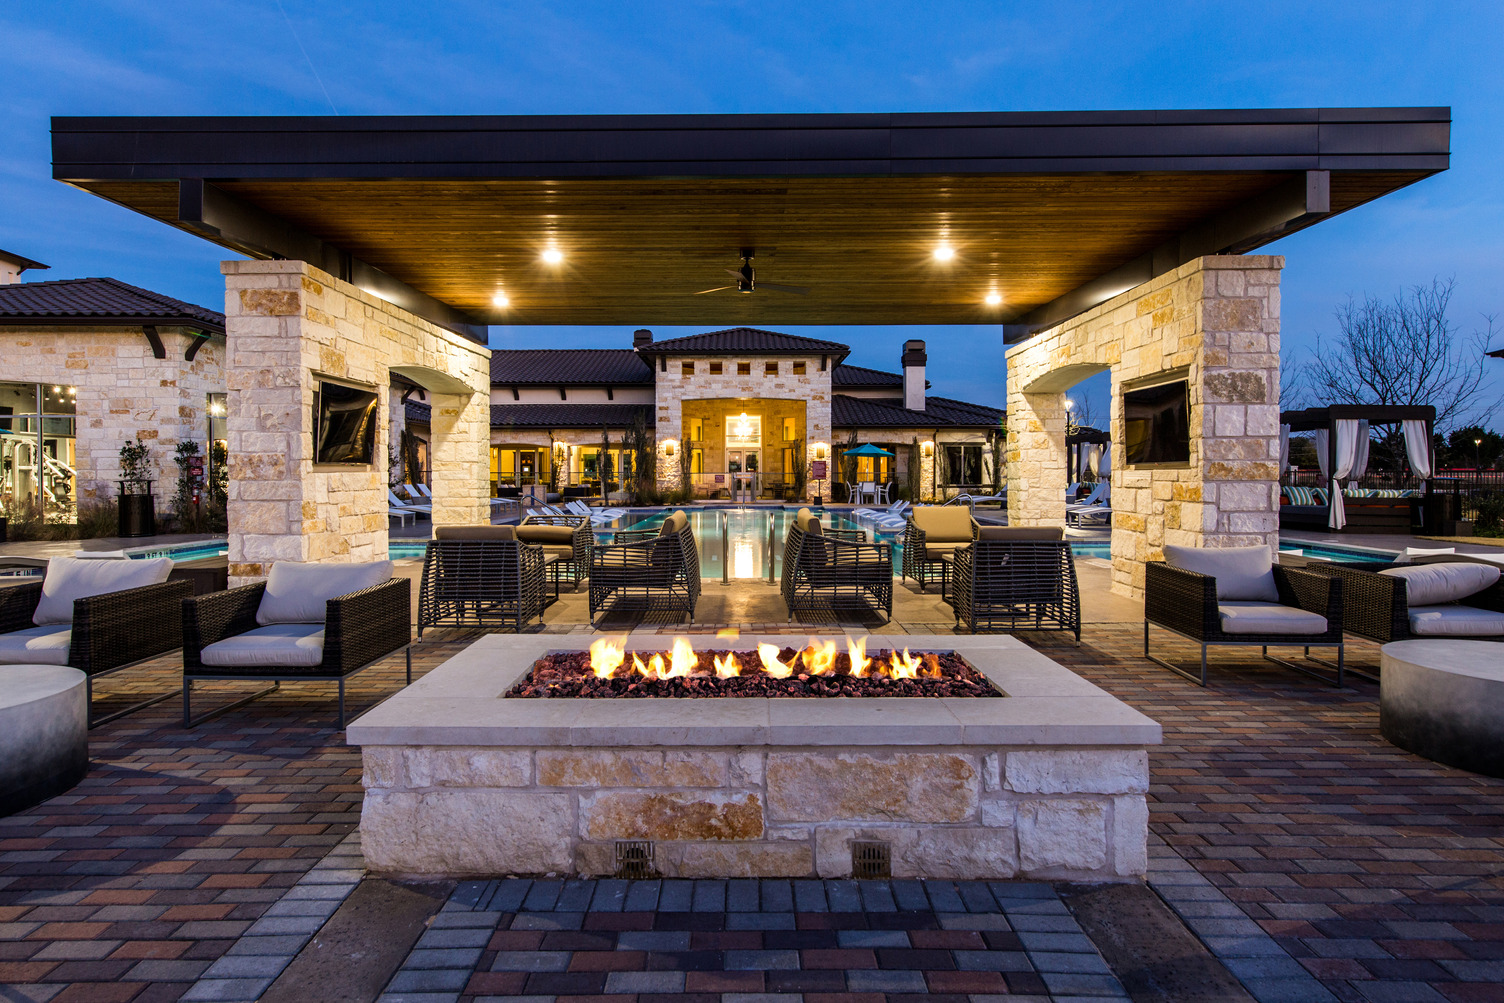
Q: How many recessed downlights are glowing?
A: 4